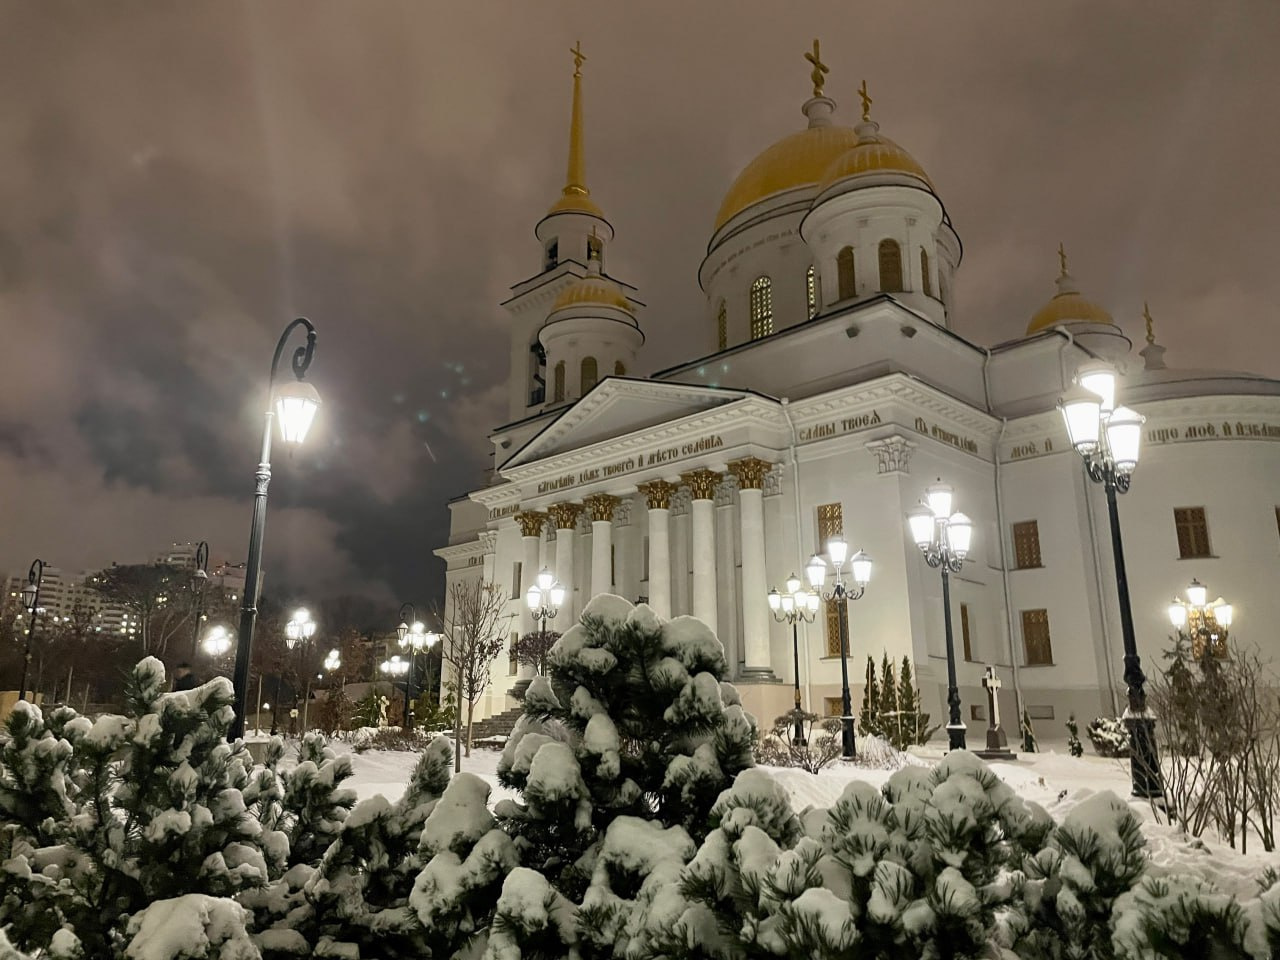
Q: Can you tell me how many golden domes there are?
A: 5